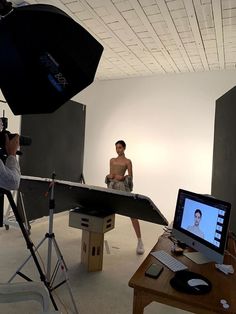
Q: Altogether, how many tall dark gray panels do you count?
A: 2